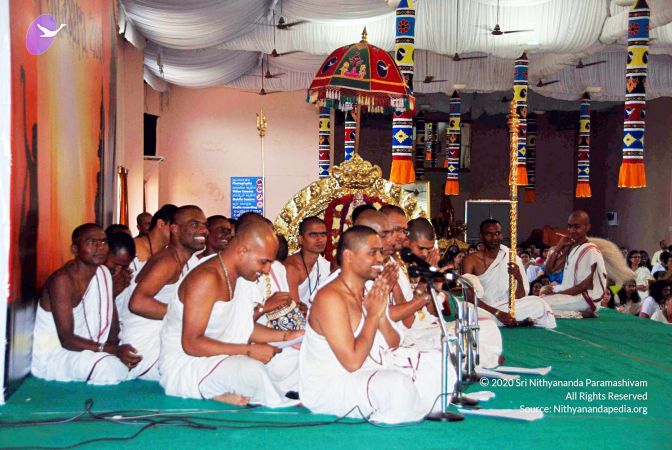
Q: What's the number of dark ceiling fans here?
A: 9